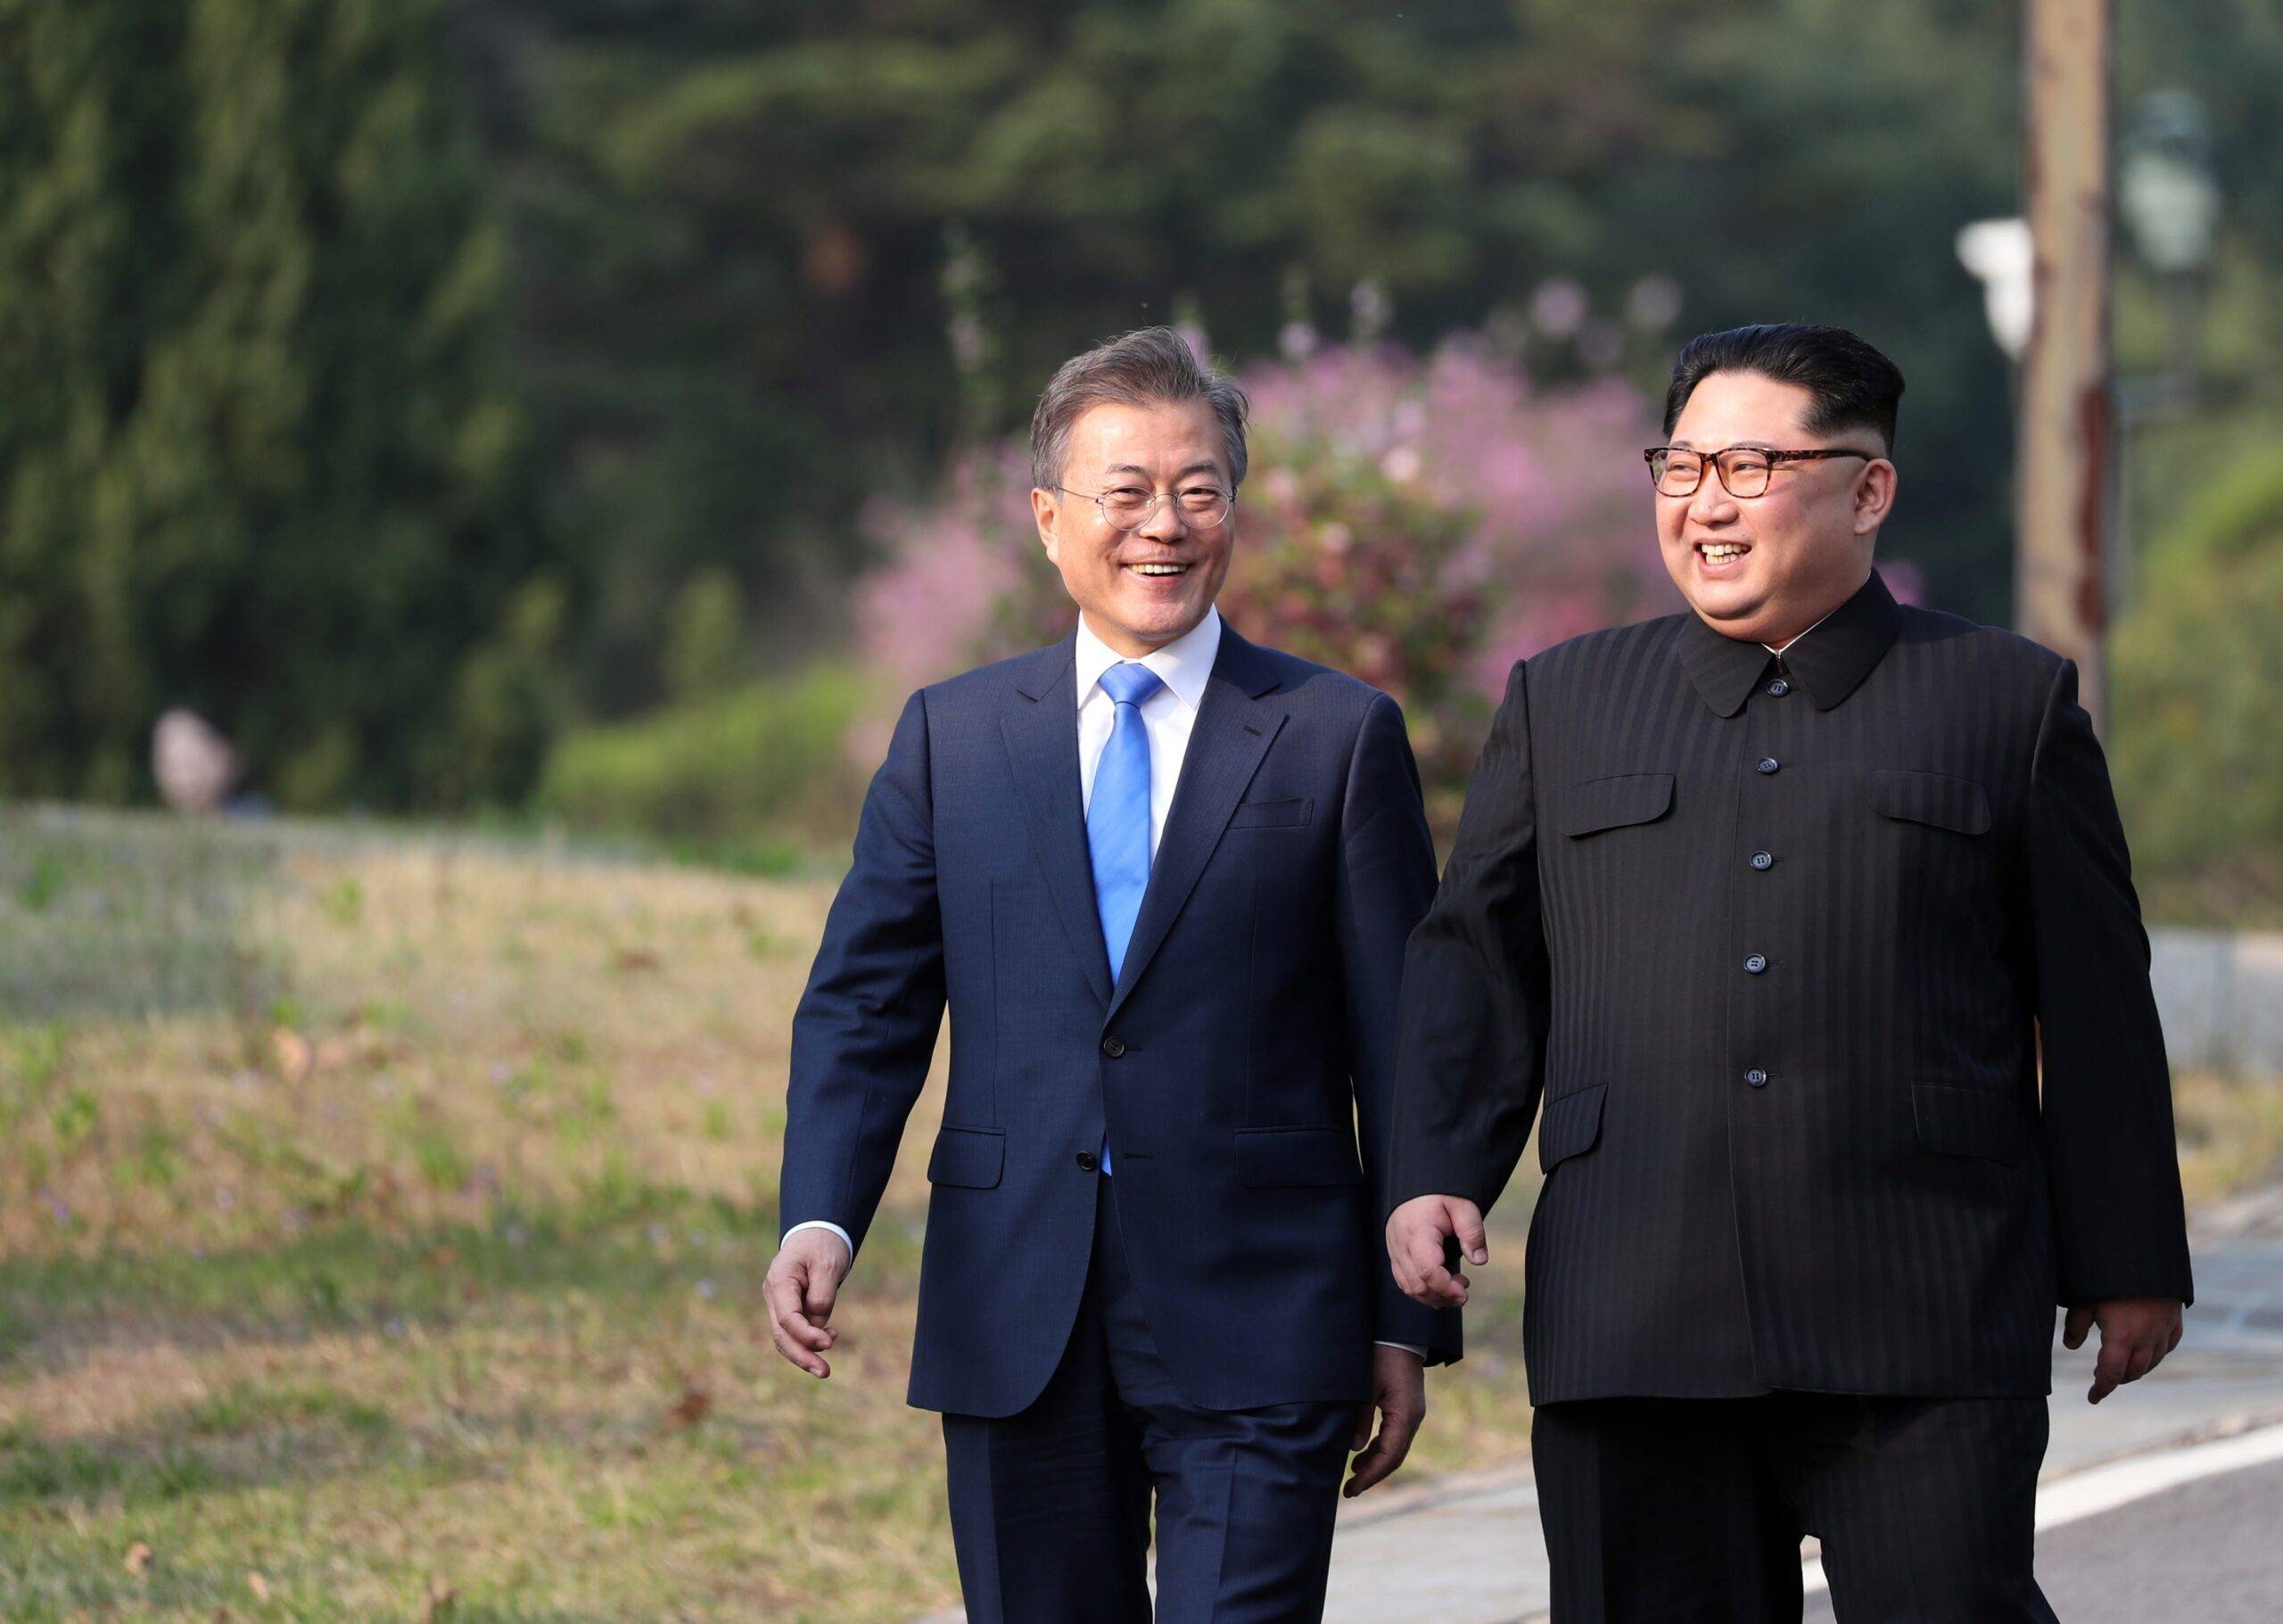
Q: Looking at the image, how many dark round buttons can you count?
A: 7